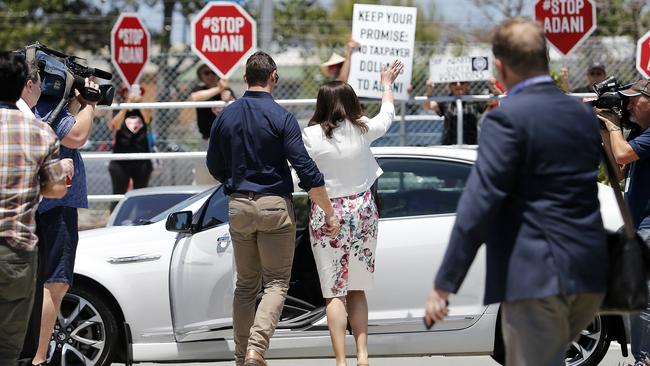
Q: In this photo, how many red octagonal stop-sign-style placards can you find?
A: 4